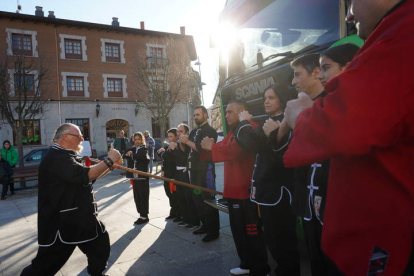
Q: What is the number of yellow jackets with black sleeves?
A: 0